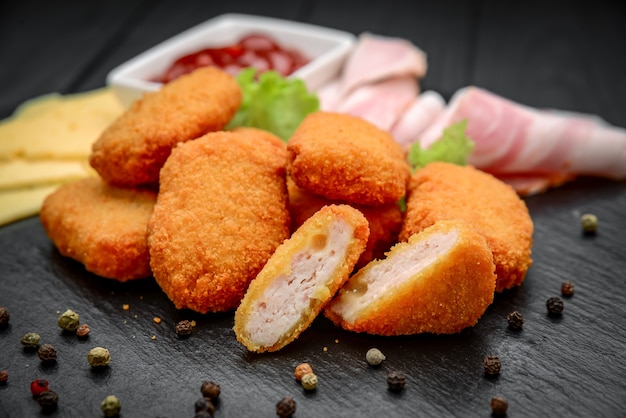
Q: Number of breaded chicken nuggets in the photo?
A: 8